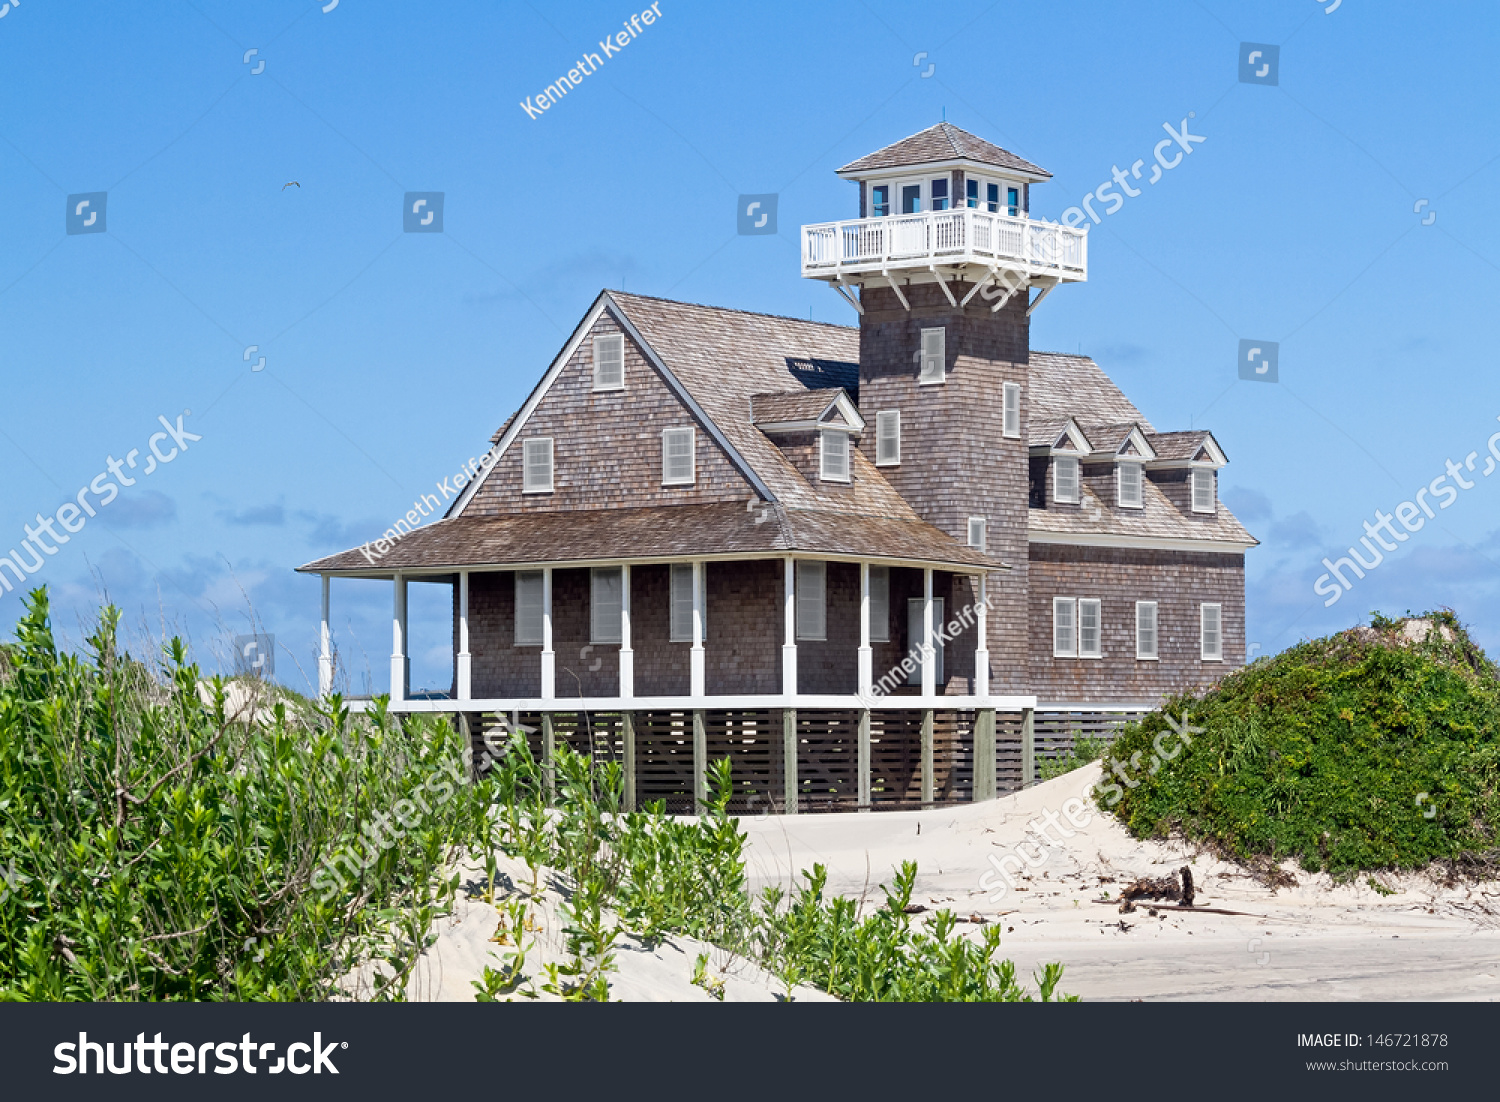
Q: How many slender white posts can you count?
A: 10